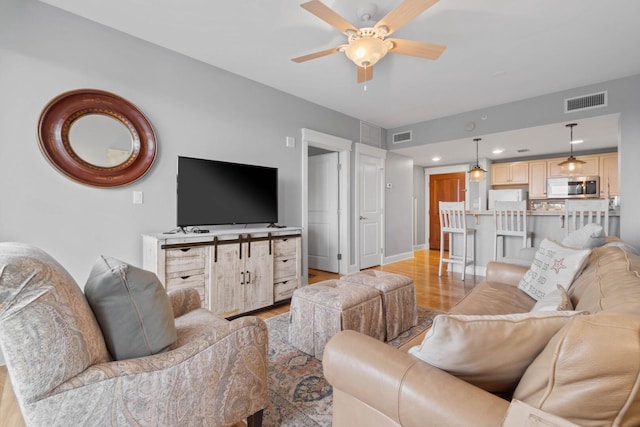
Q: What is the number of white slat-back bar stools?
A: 3